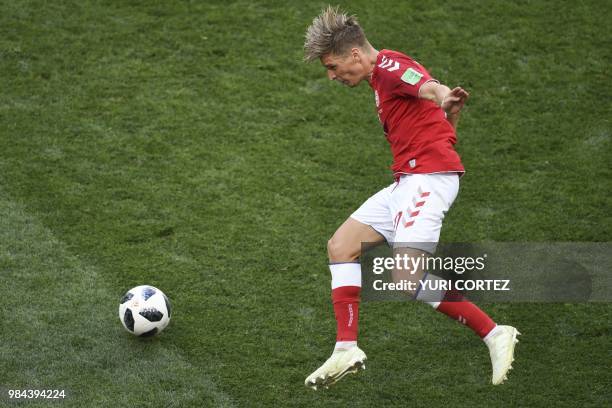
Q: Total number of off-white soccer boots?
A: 2